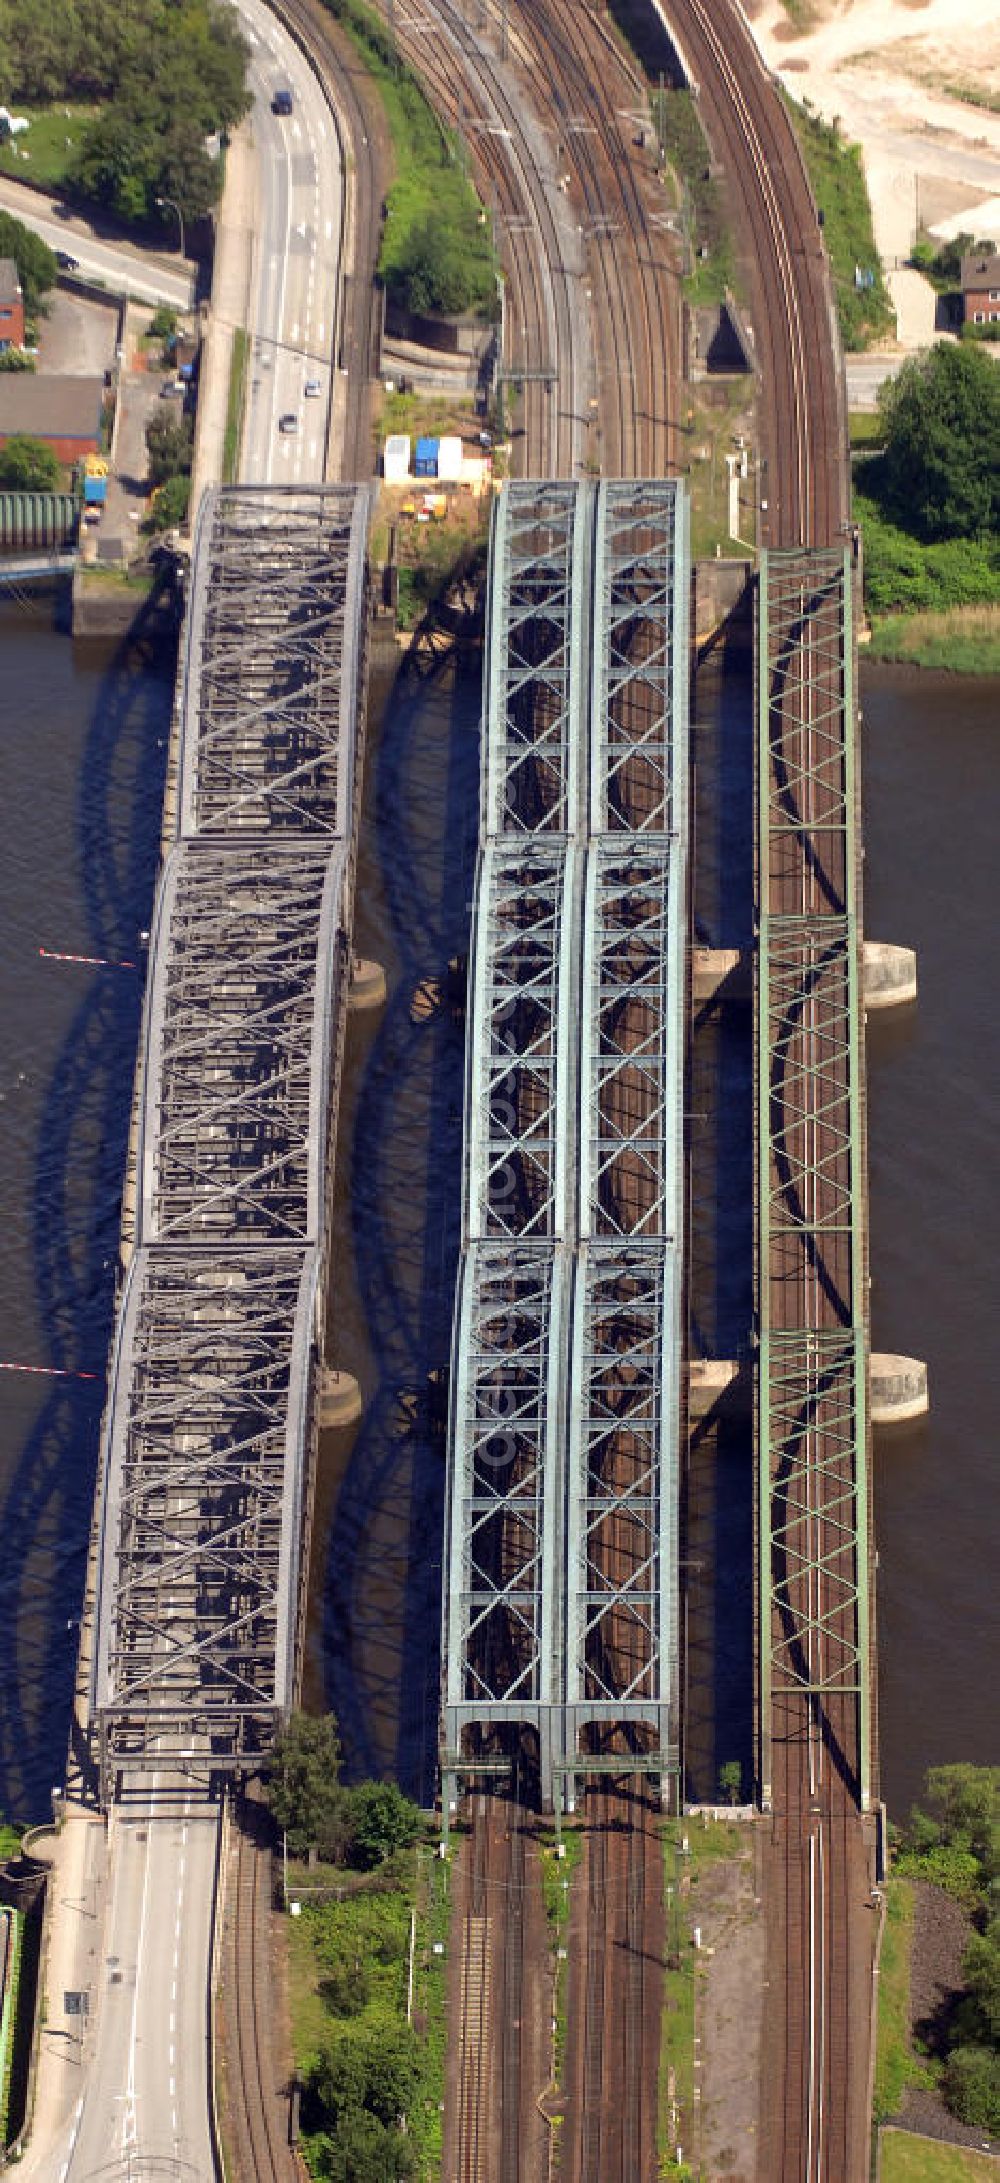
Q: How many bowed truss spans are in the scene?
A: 12